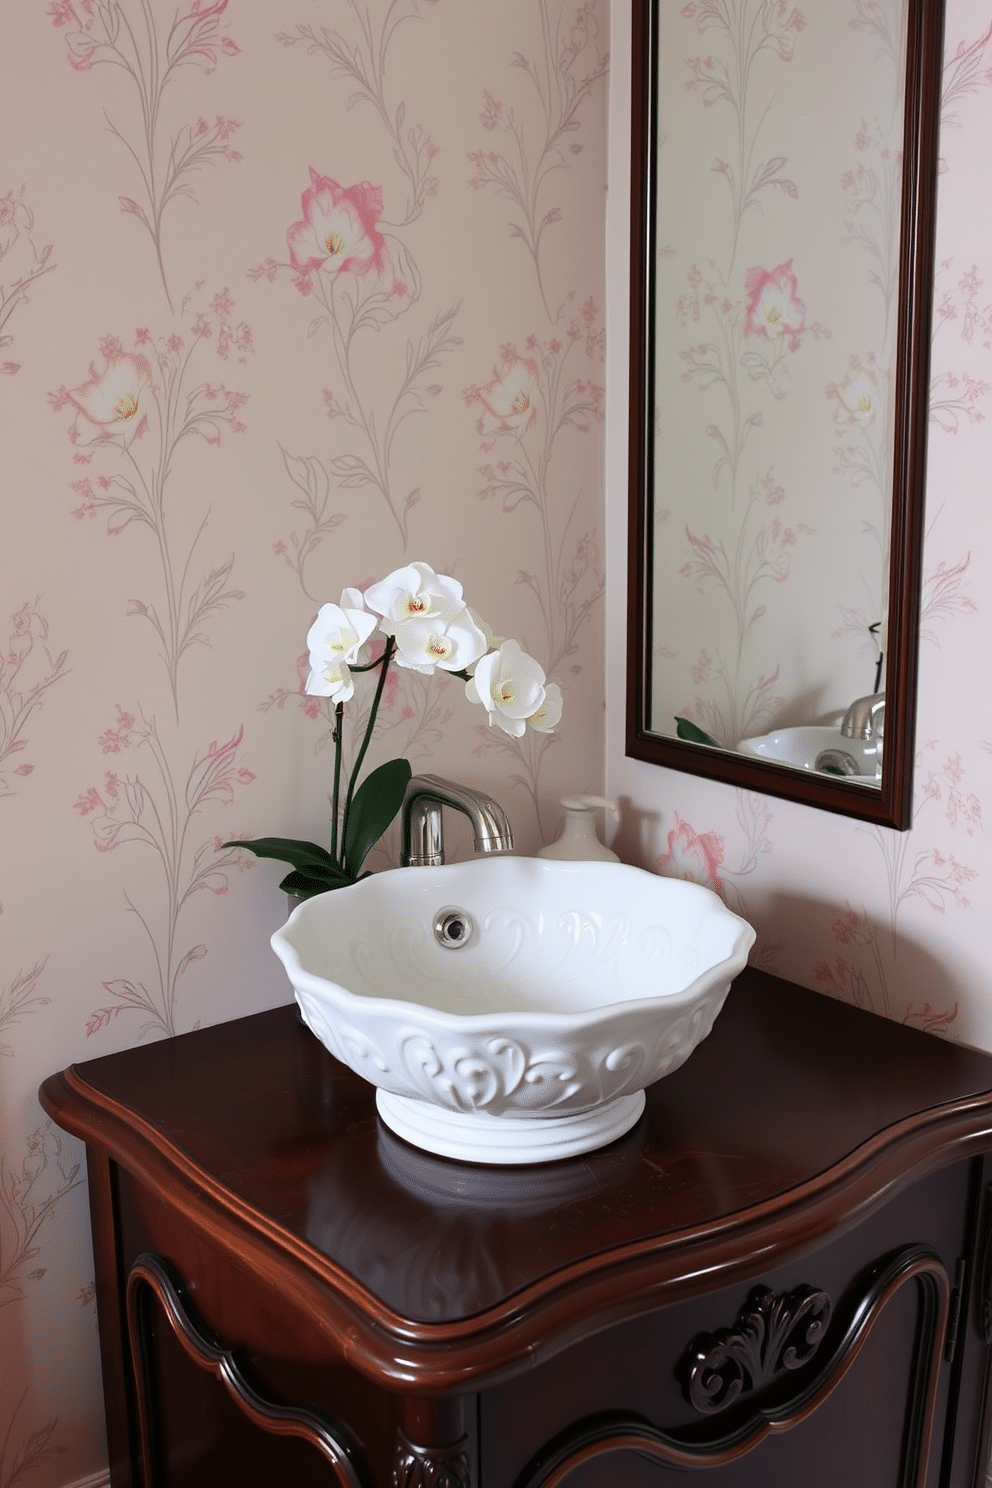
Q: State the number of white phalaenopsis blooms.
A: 6